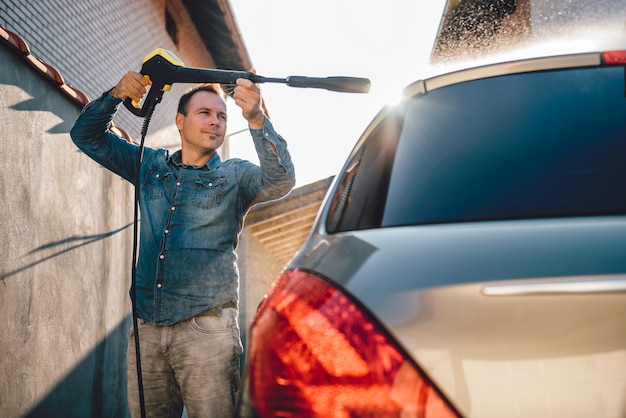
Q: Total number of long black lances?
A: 1